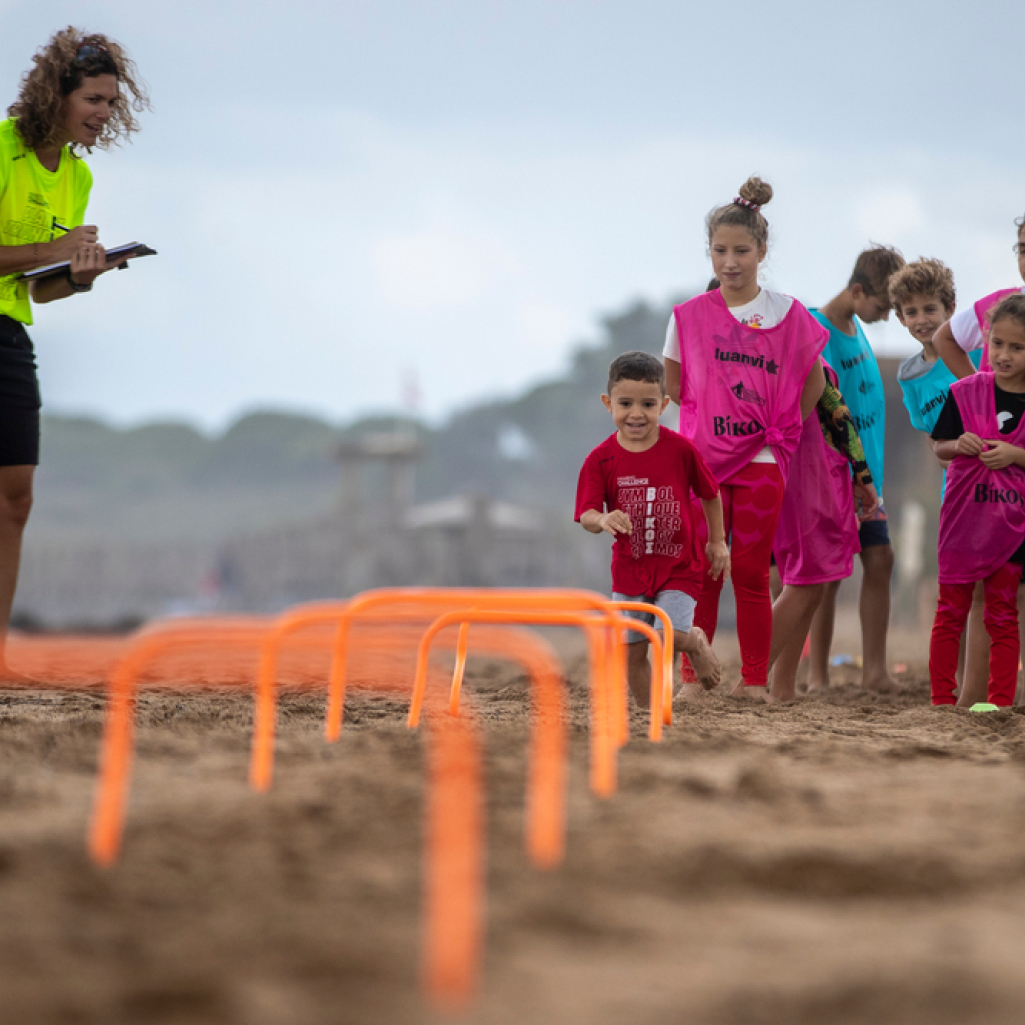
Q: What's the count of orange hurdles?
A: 6